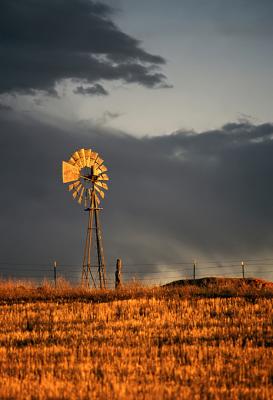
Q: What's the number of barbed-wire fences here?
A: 1